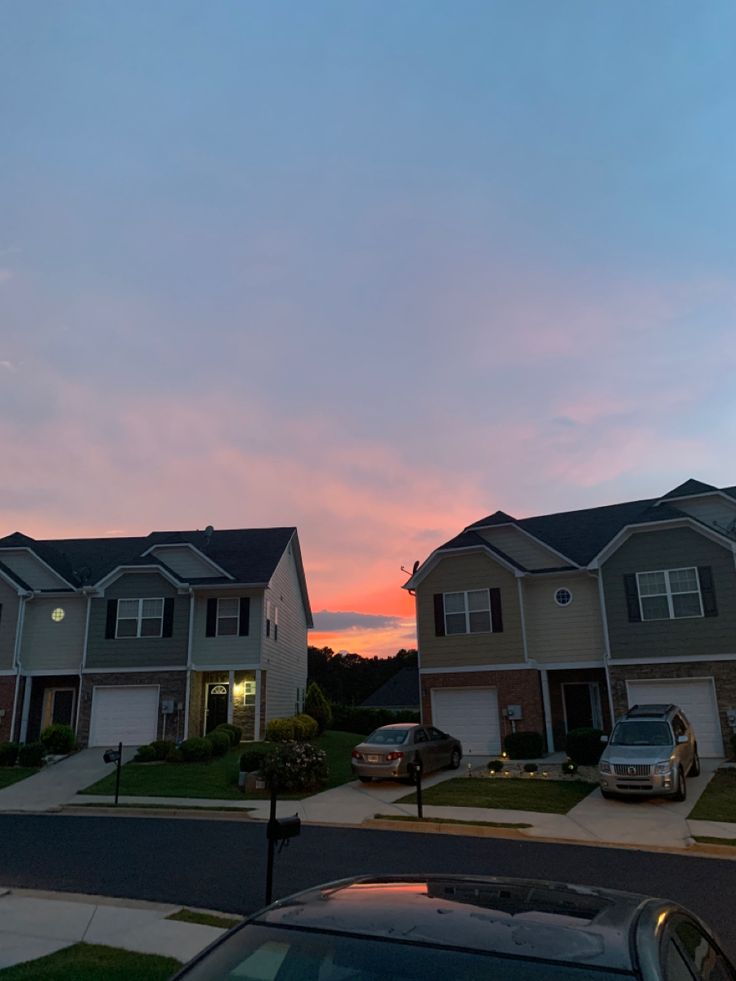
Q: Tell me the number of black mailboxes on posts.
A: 3